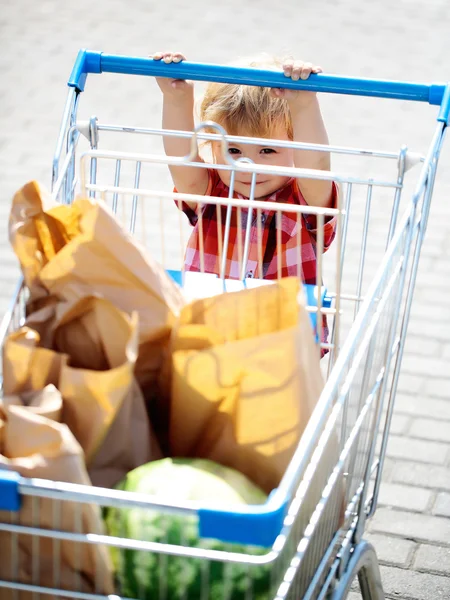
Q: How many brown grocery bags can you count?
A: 4